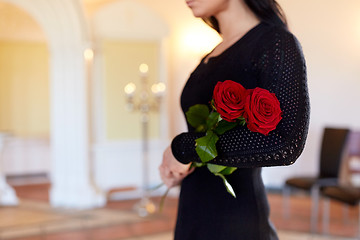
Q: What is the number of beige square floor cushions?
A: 0